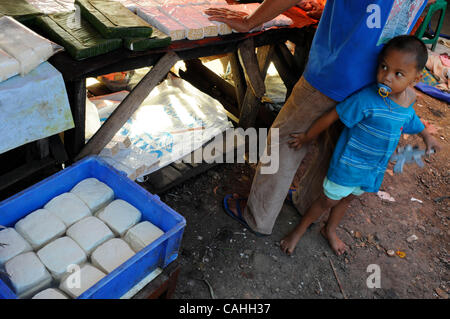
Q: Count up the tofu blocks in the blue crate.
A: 12